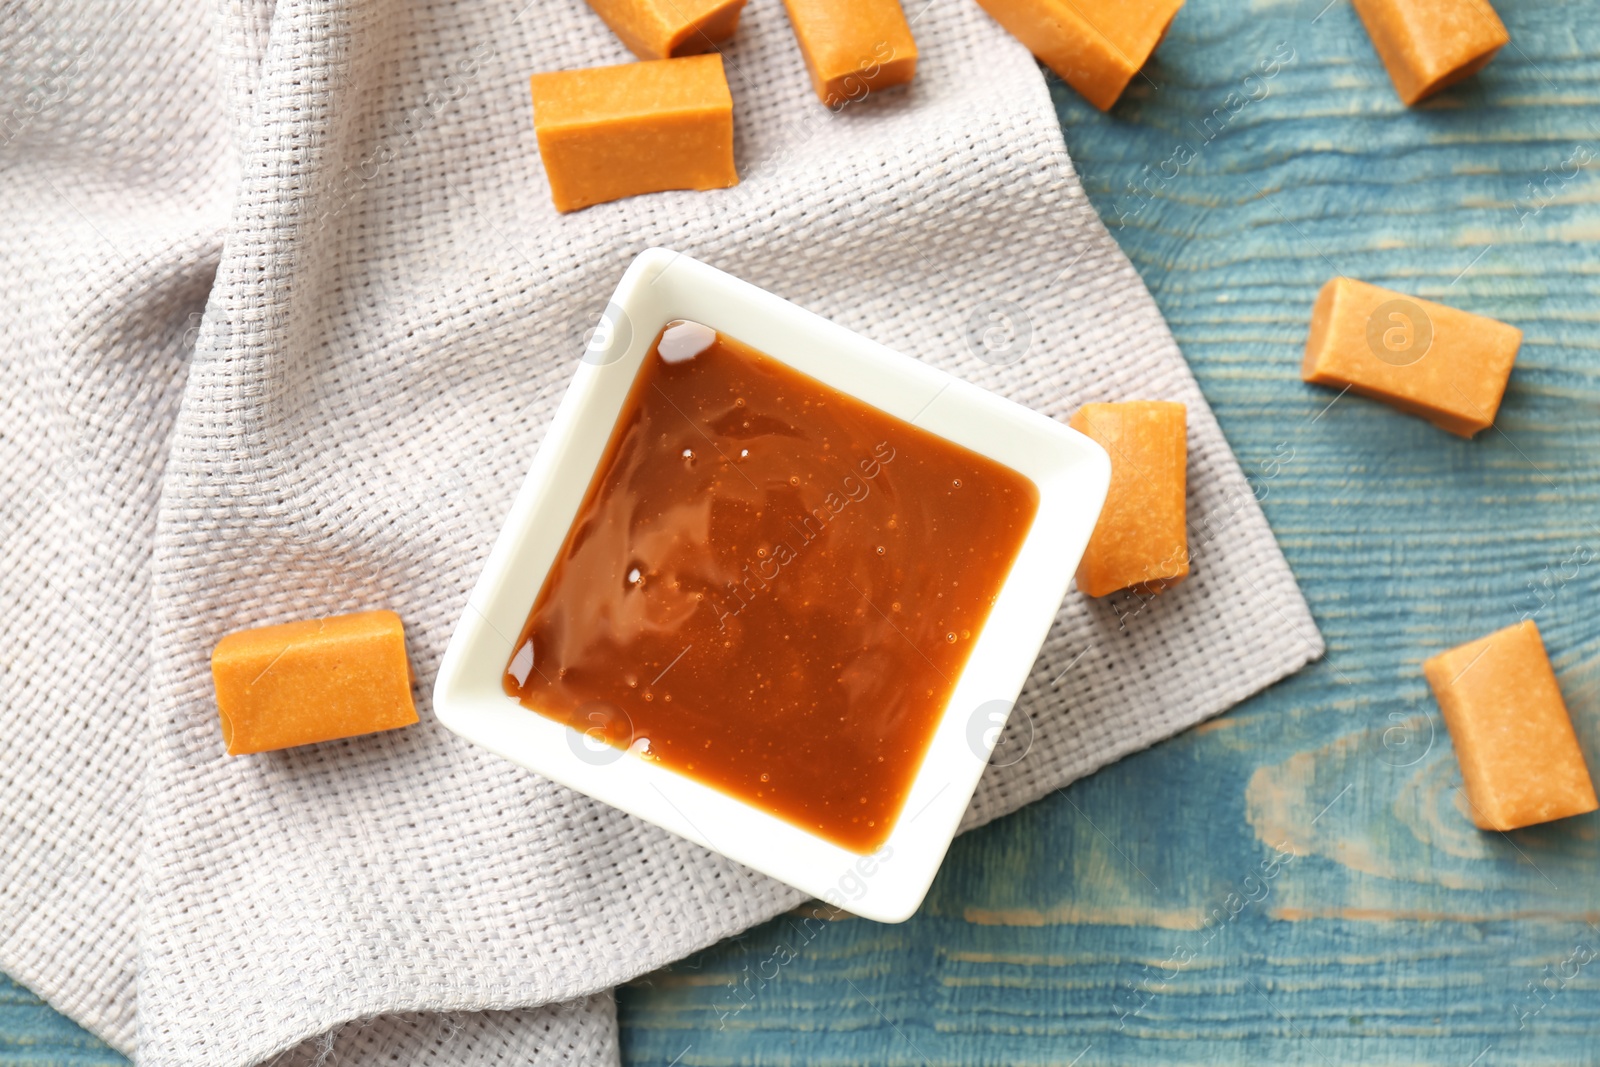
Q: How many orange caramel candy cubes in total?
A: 9